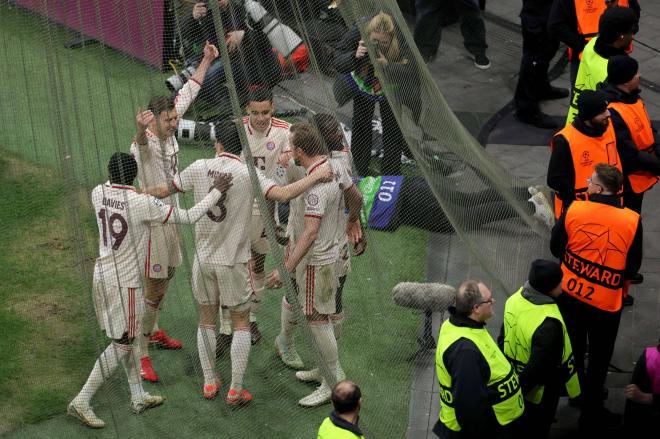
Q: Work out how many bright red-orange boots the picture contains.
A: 4